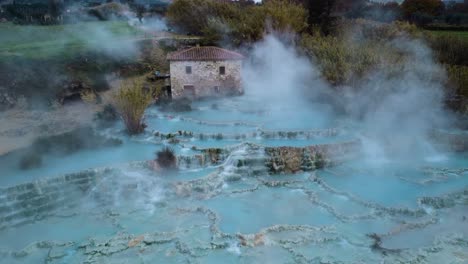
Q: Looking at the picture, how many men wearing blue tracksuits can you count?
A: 0